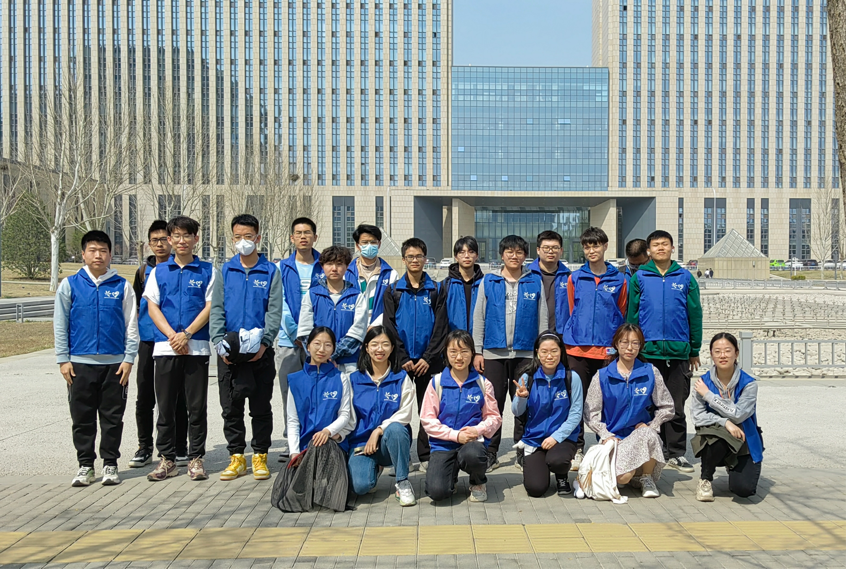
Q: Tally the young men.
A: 14